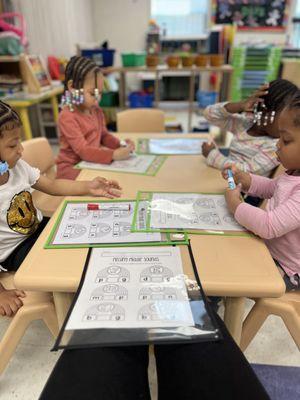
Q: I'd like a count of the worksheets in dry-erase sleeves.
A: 5